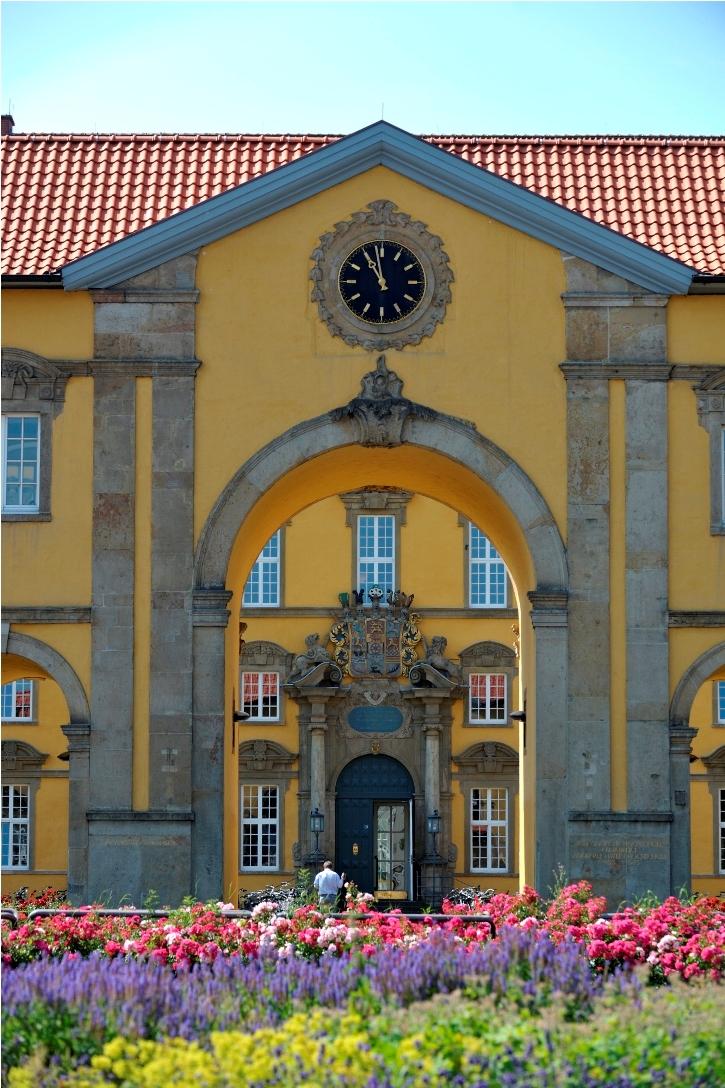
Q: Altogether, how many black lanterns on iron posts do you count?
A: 2